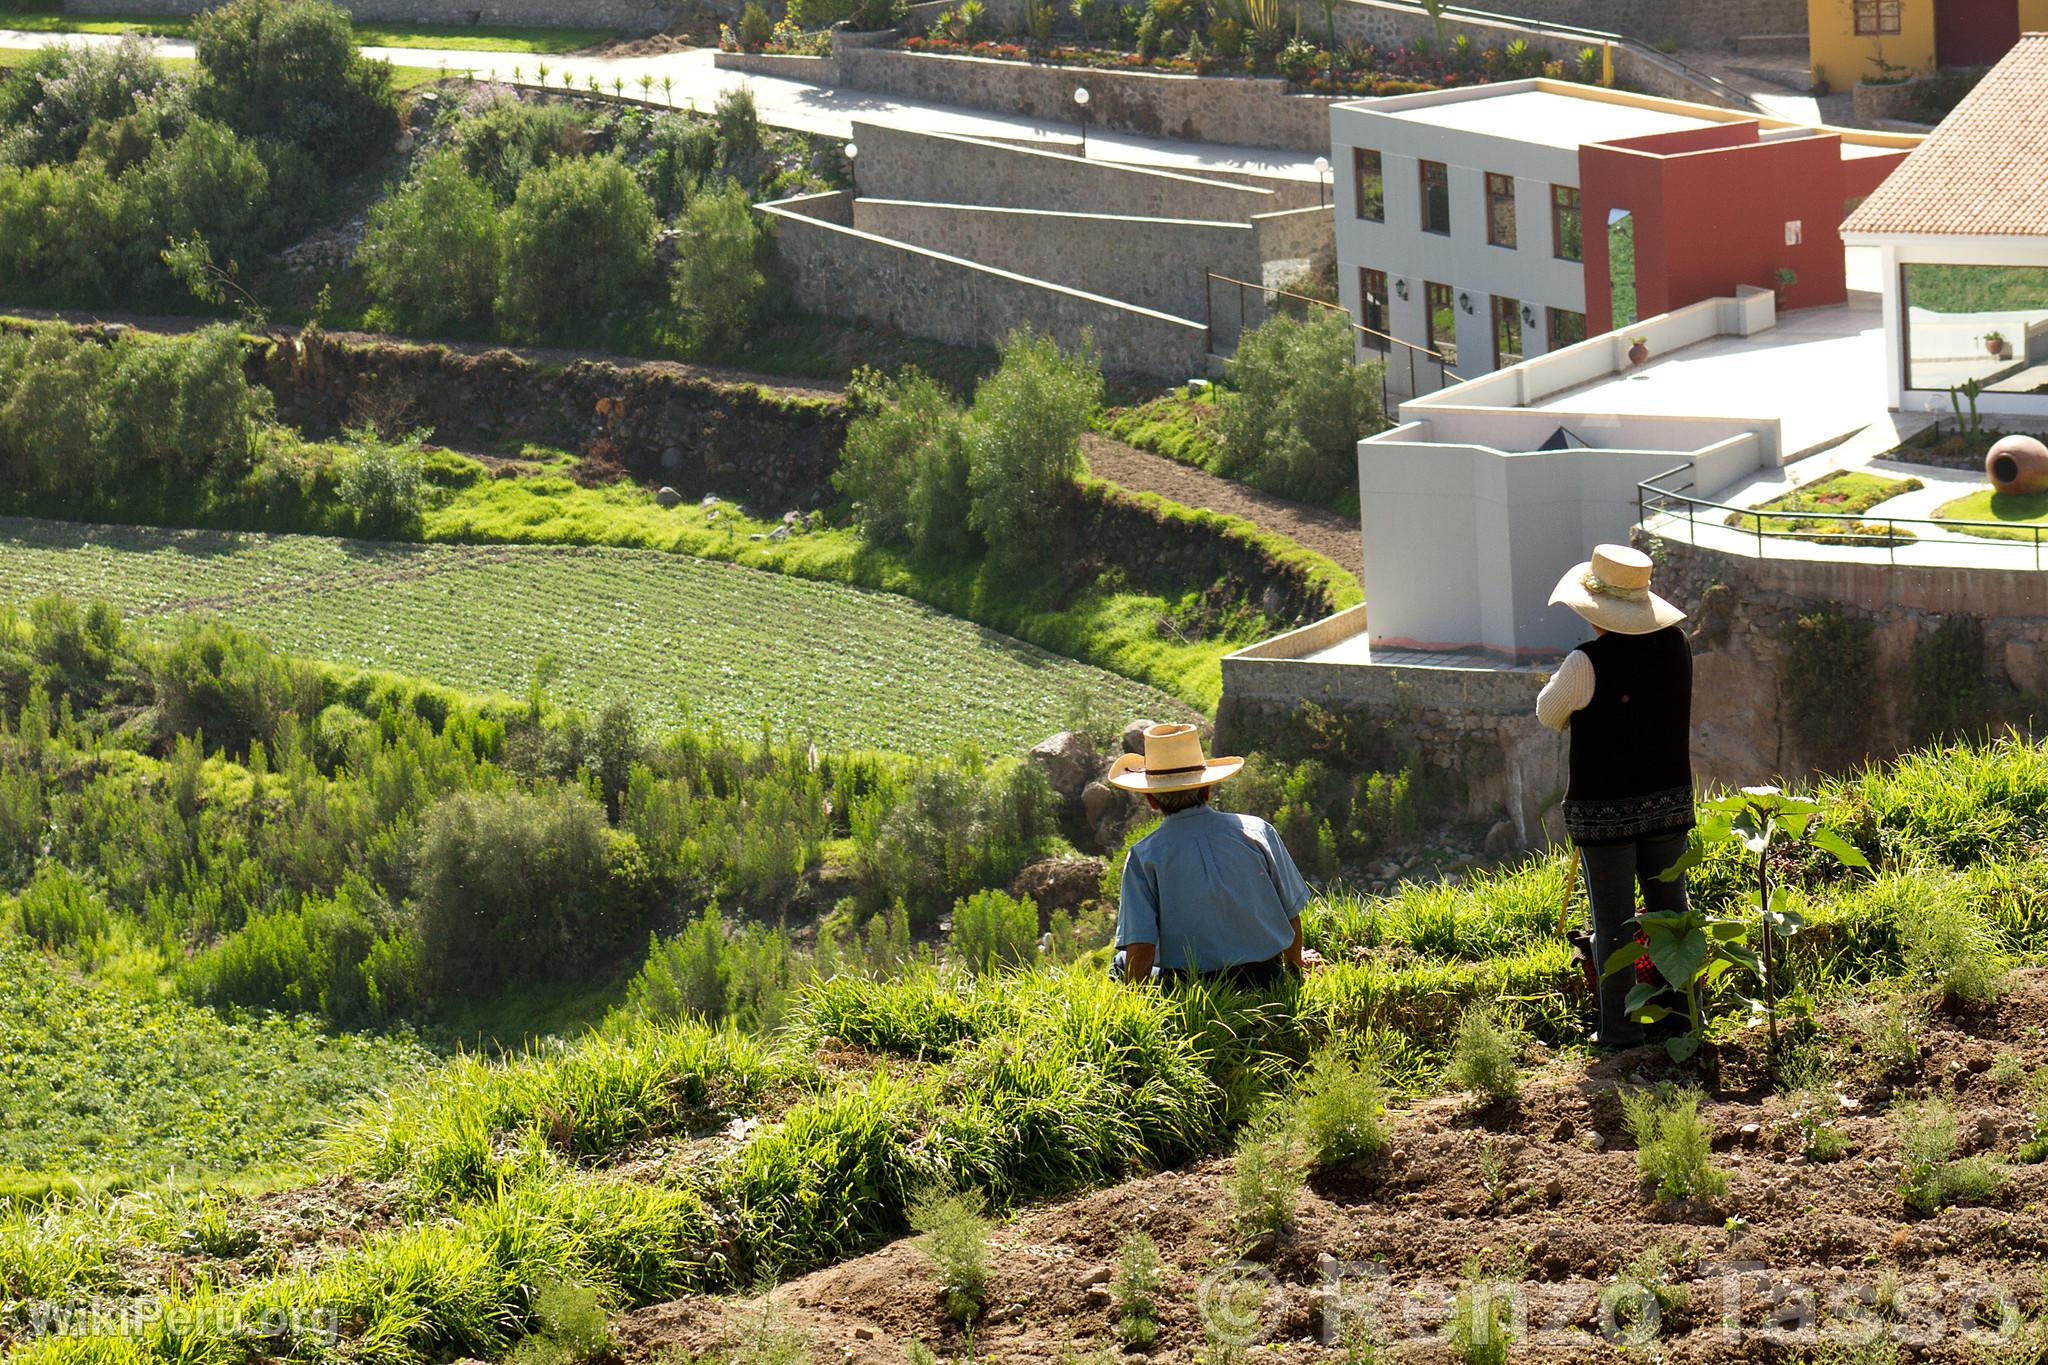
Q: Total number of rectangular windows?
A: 11